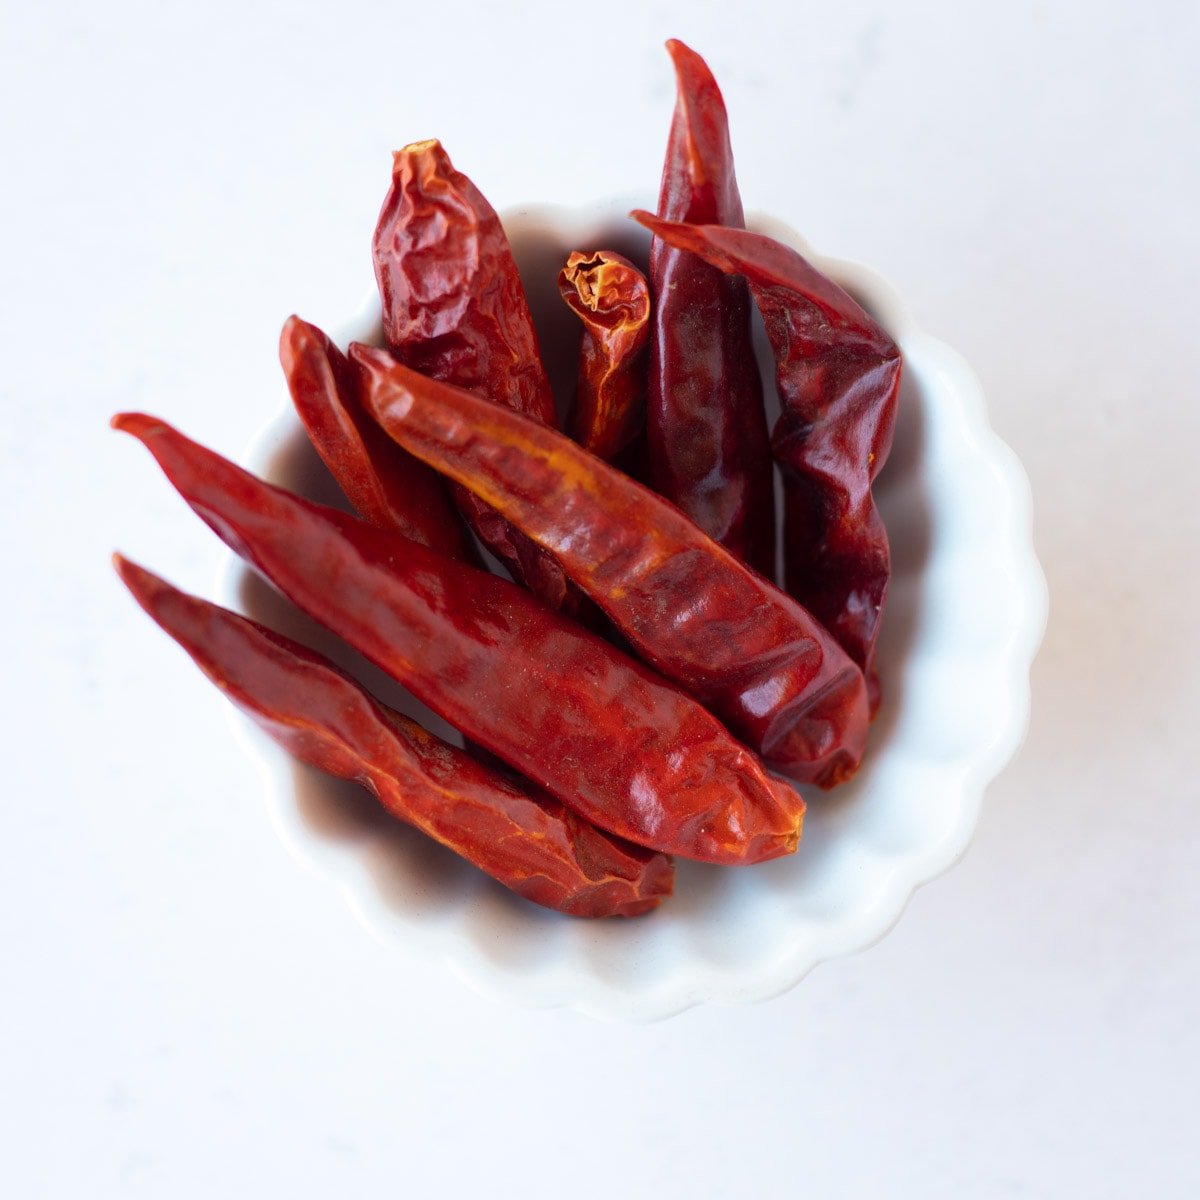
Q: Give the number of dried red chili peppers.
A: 8